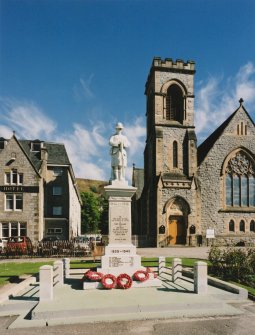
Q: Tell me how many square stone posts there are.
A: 6